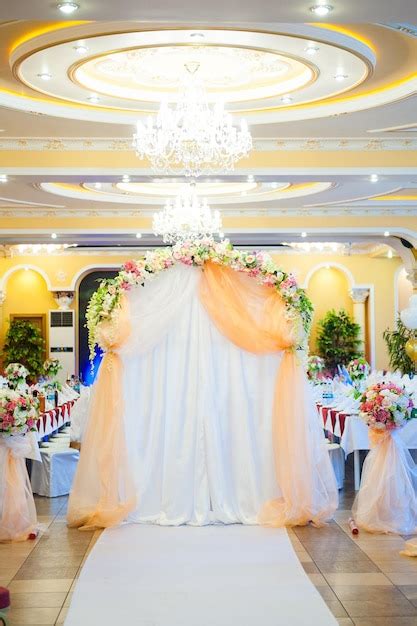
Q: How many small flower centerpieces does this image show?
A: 4